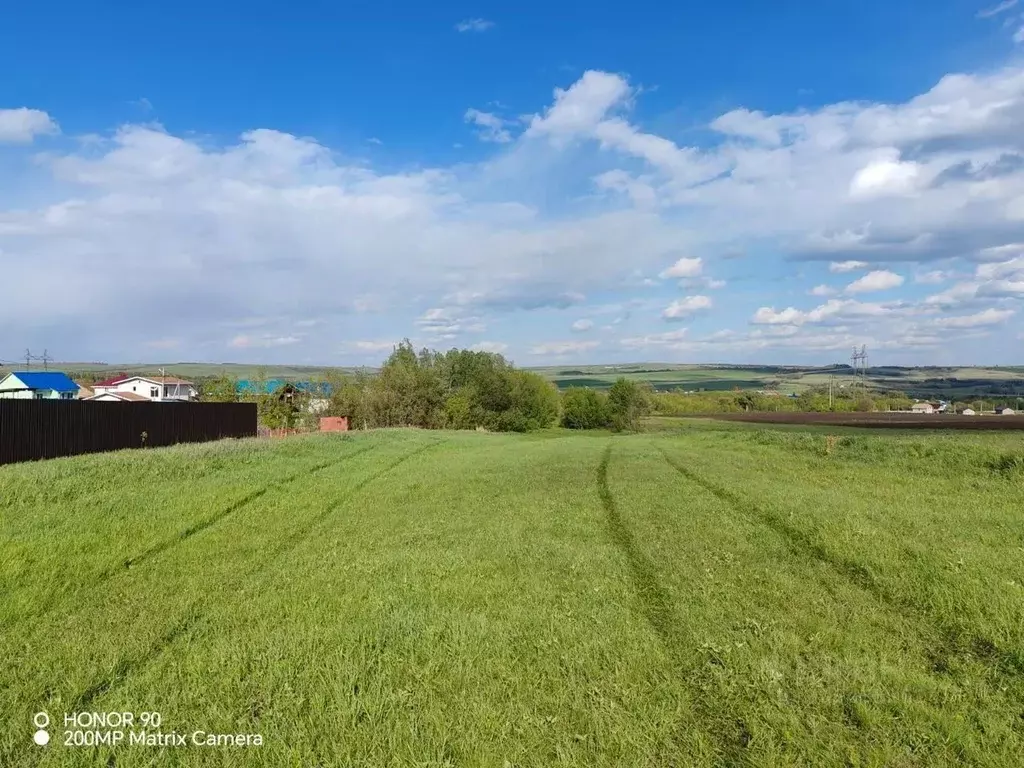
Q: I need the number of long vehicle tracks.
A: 4